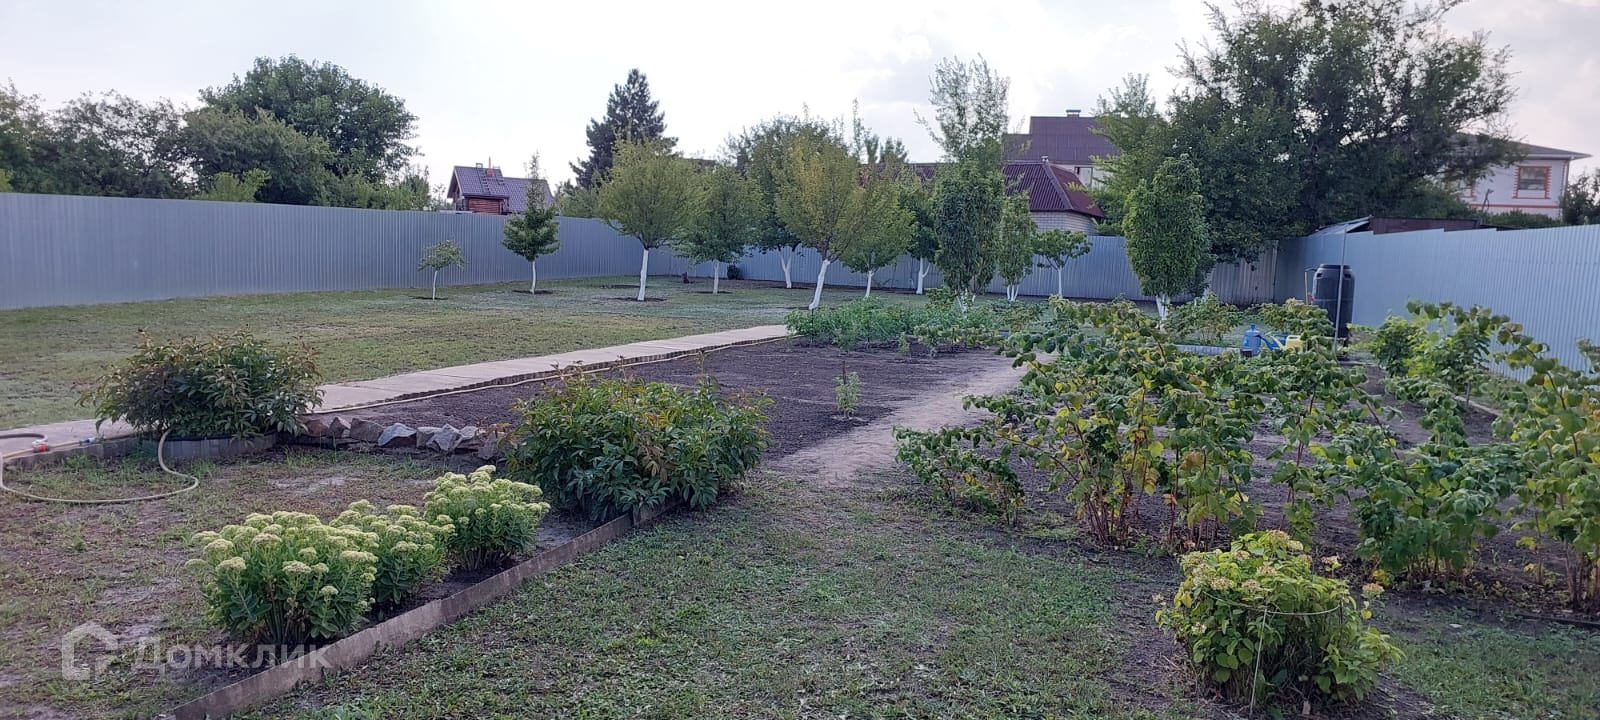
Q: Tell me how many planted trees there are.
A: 12